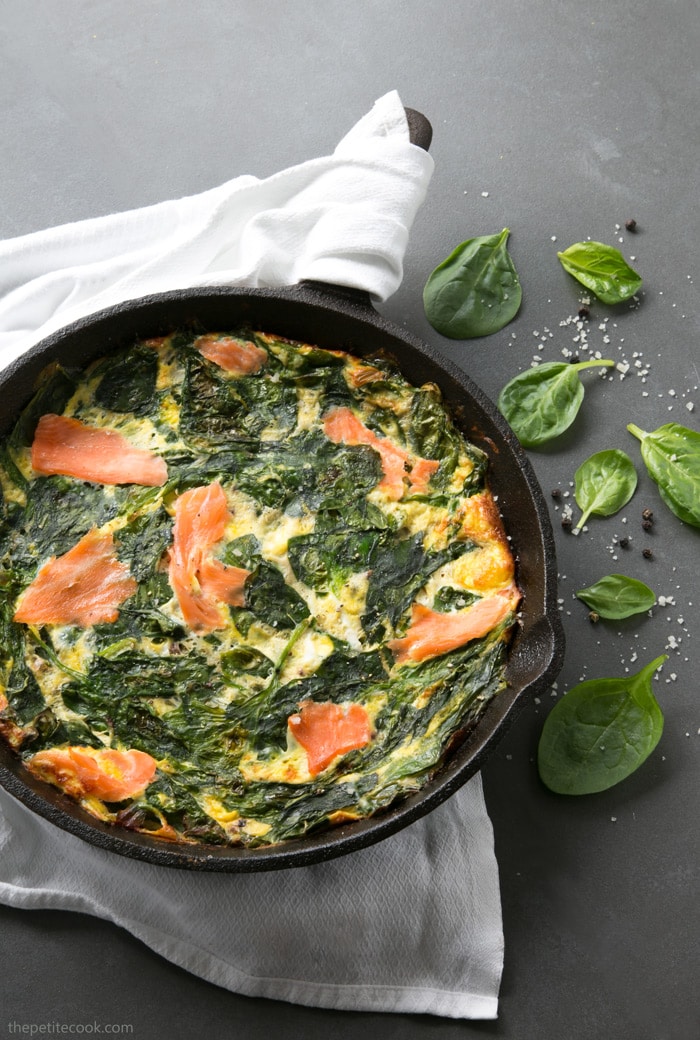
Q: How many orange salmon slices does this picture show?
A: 8